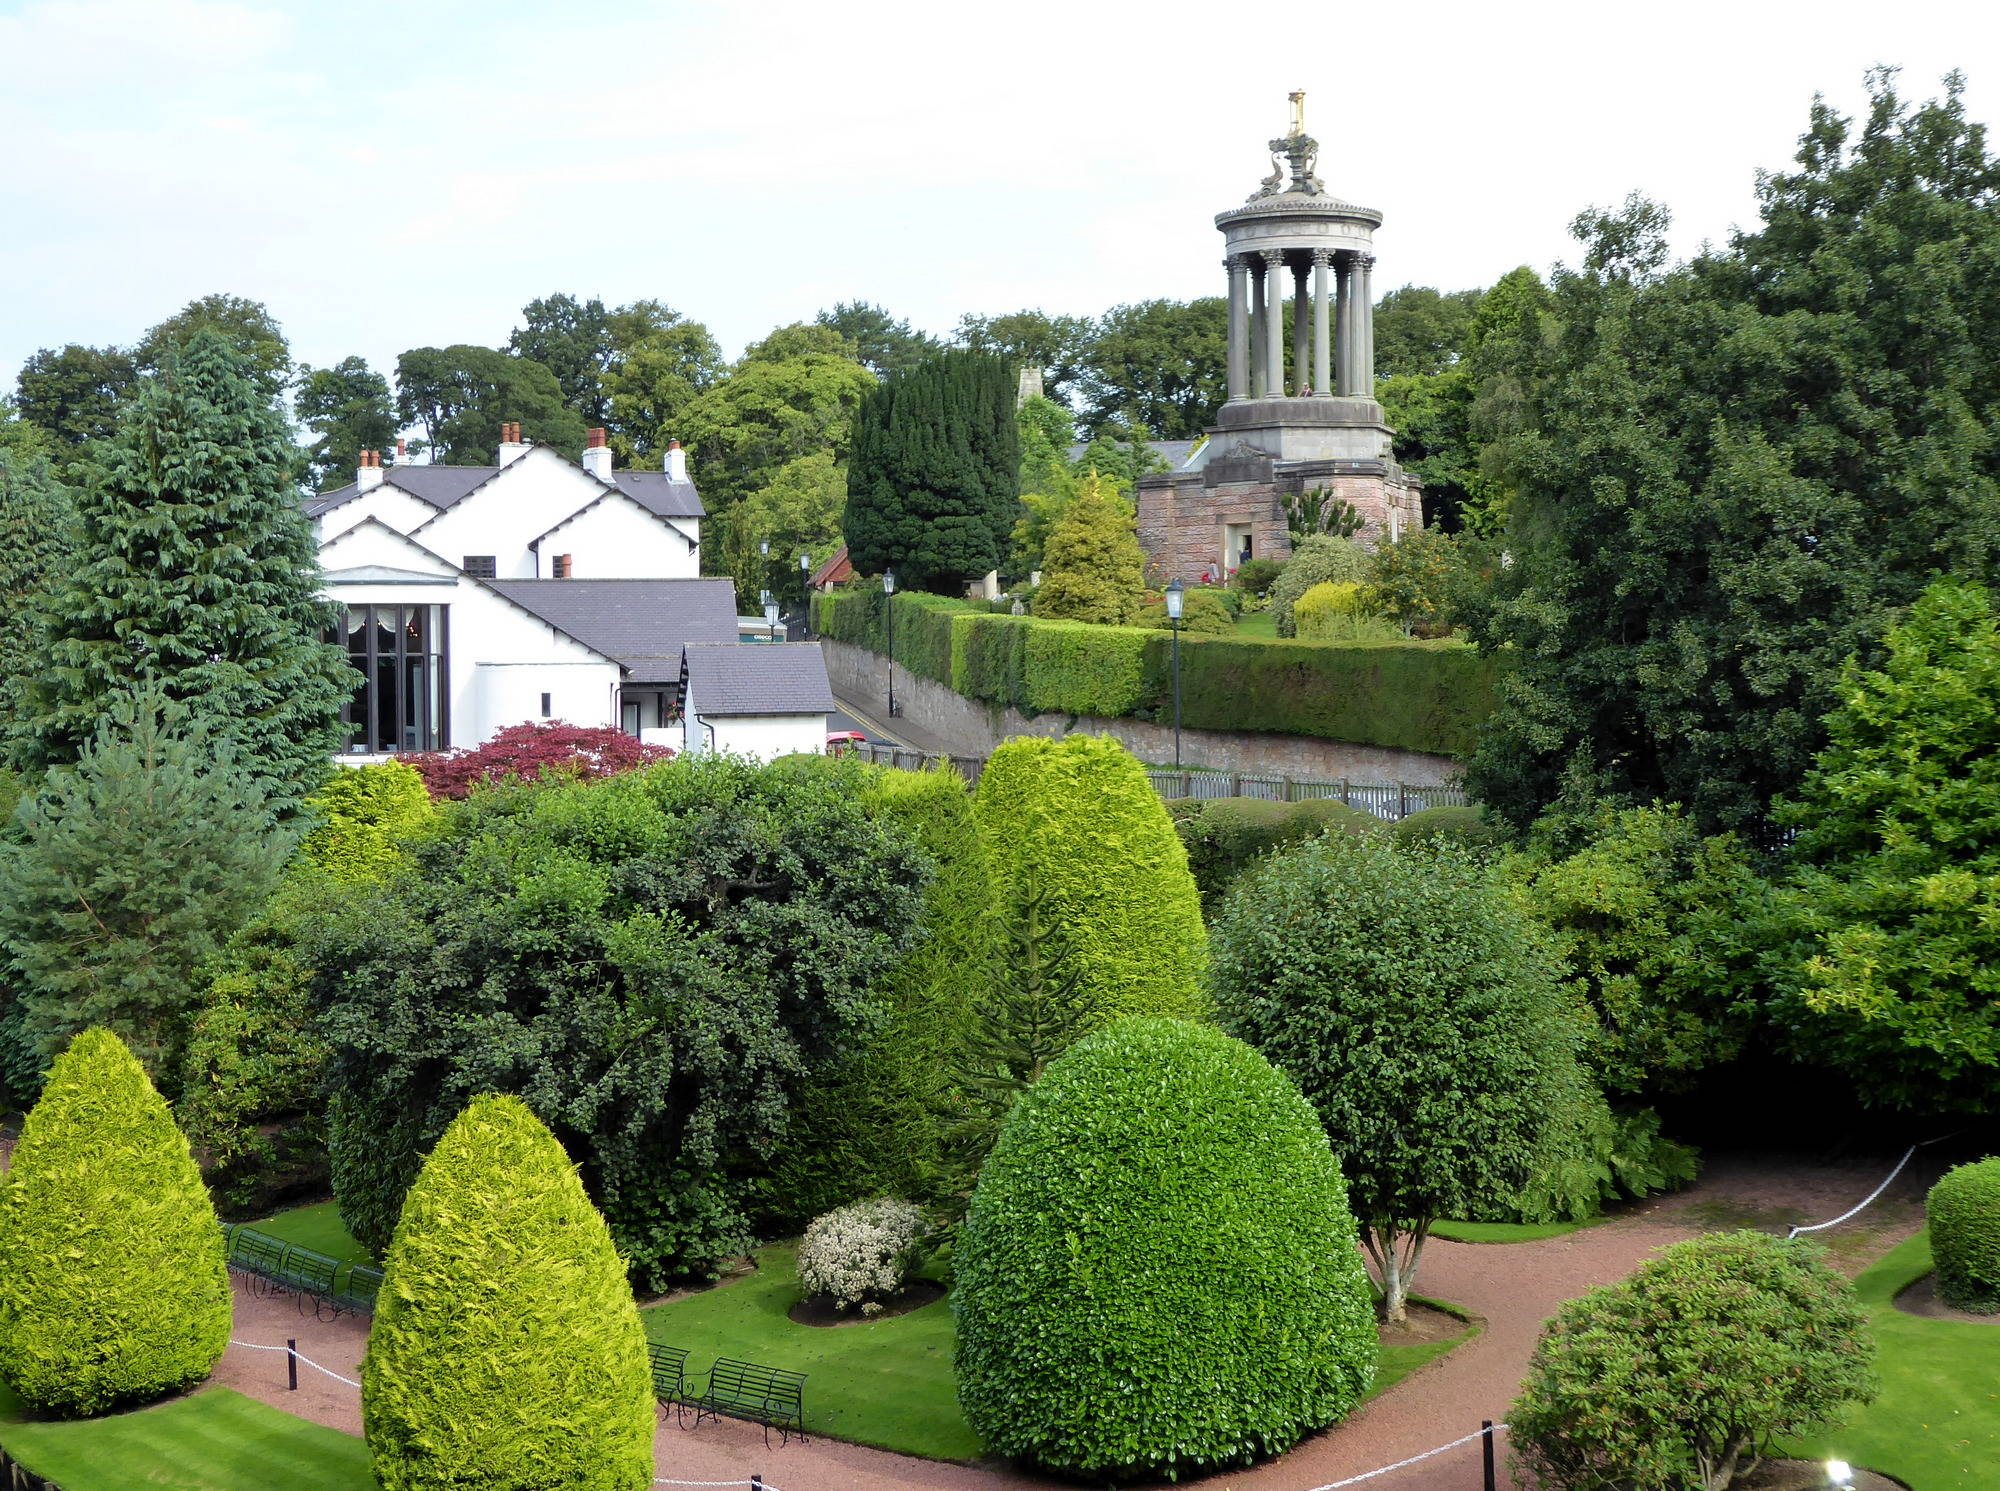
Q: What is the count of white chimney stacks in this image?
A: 5